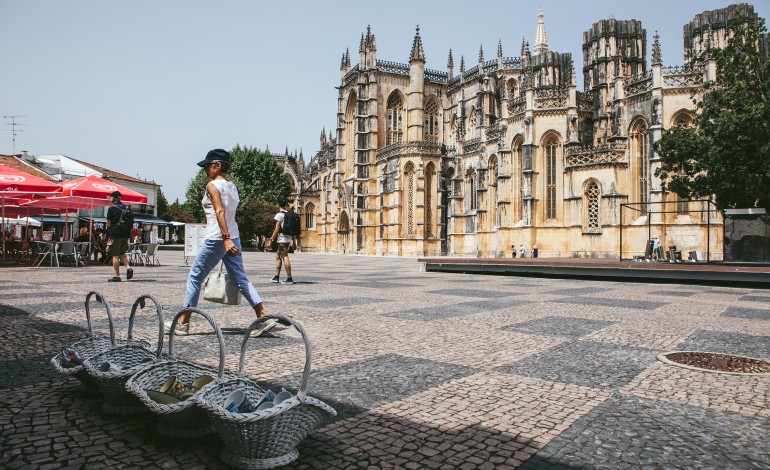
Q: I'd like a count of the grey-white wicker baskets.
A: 4